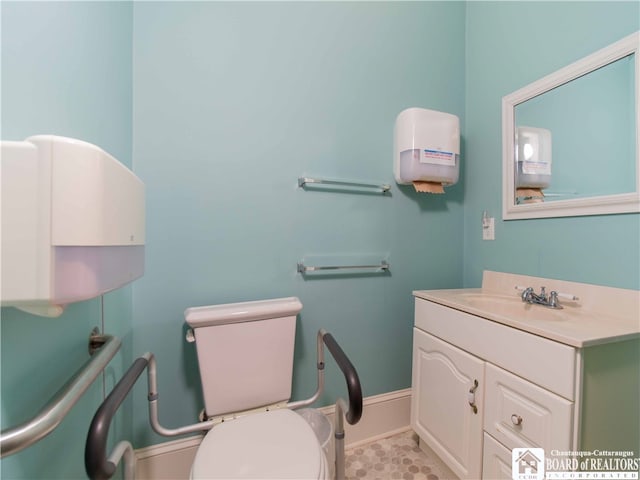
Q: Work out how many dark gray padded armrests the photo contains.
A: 2